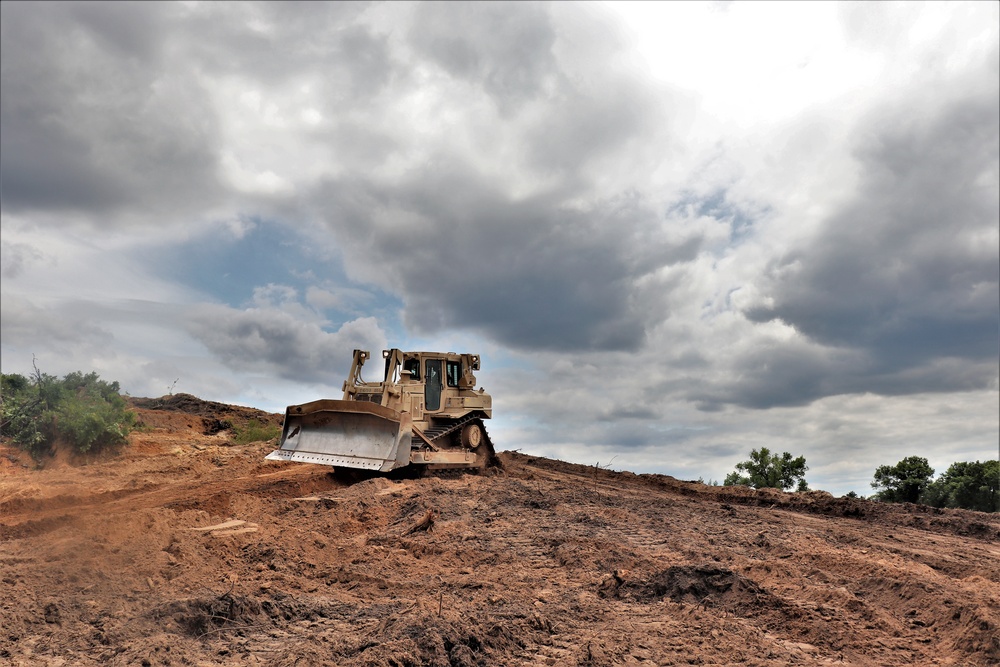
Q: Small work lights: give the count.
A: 3